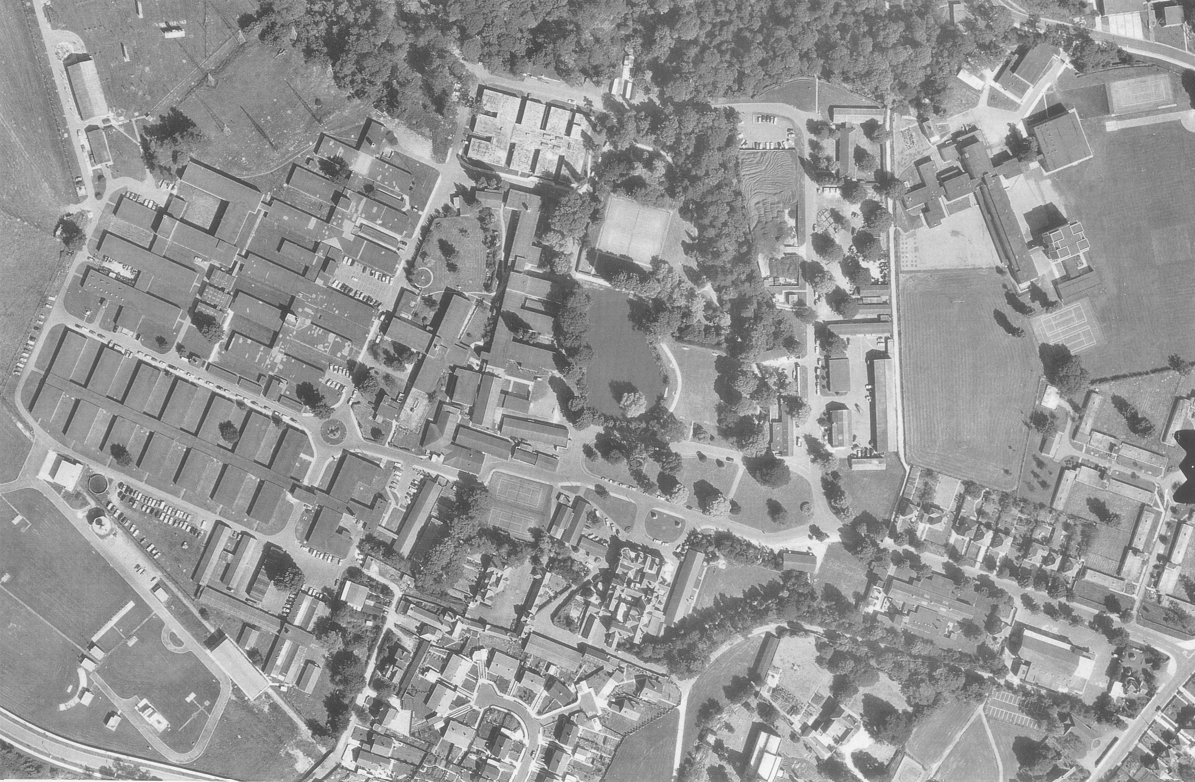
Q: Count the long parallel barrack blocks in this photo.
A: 14